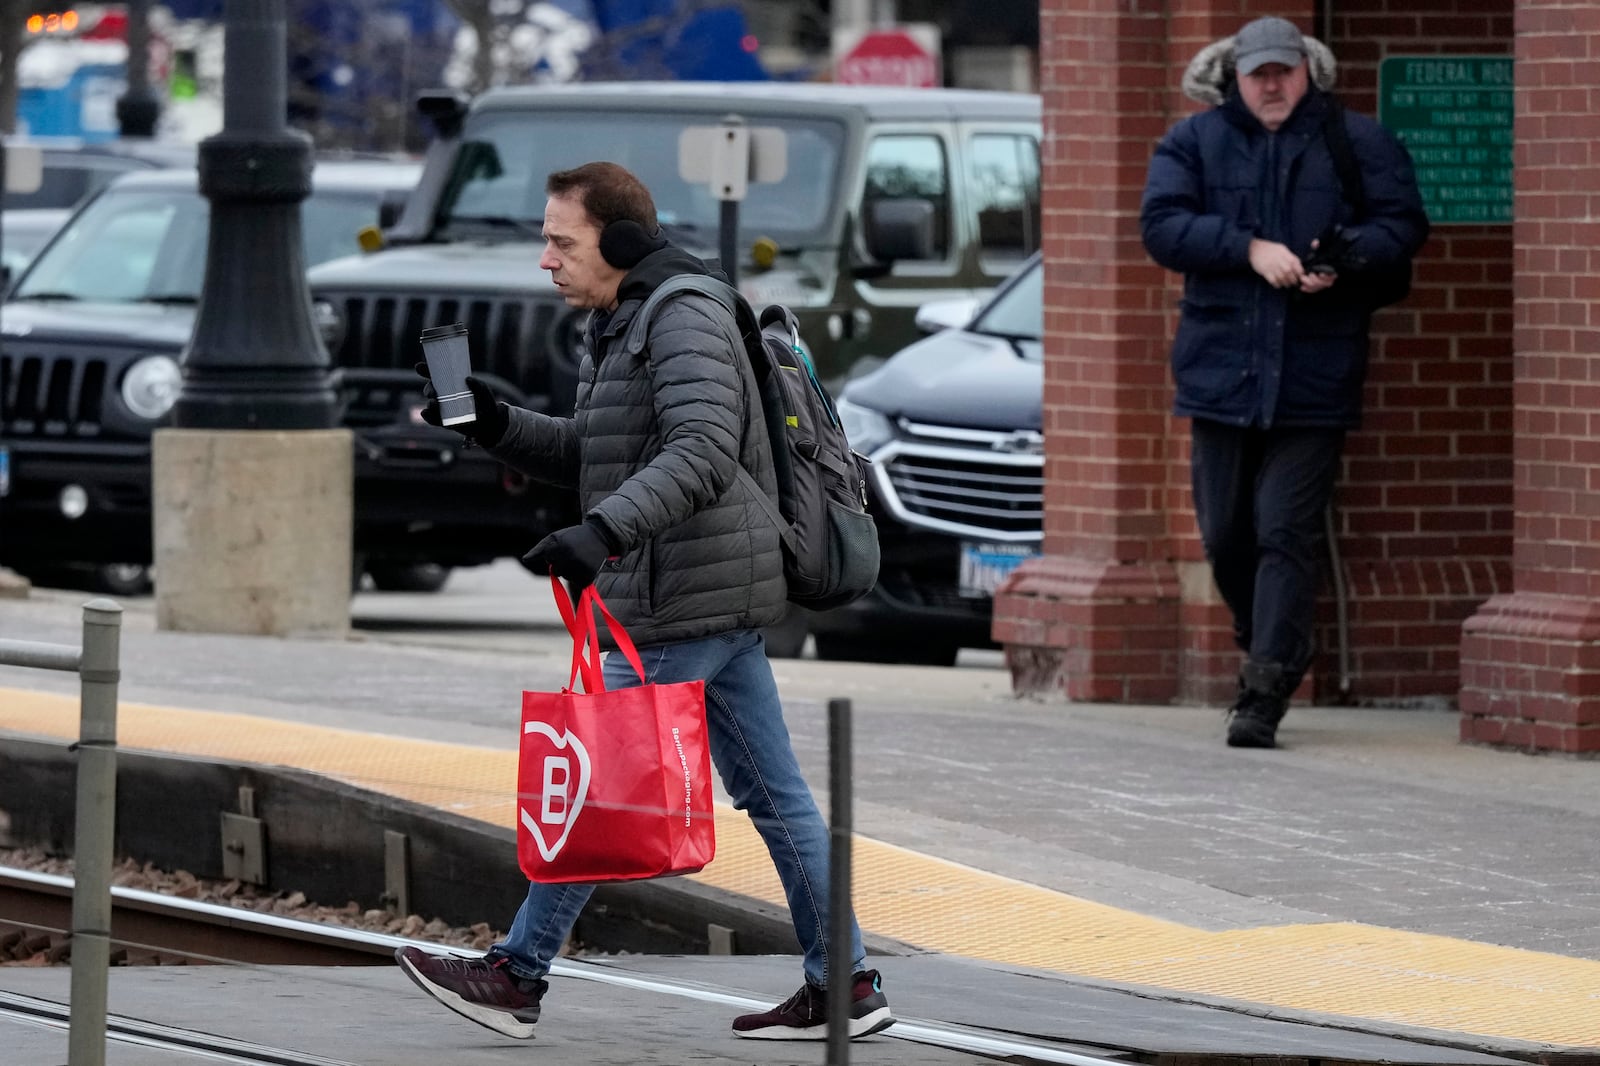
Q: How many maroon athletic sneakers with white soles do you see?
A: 2